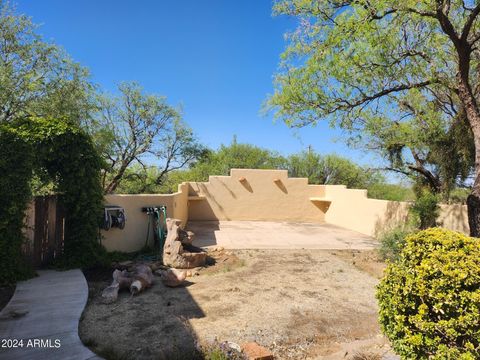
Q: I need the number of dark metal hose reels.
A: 1